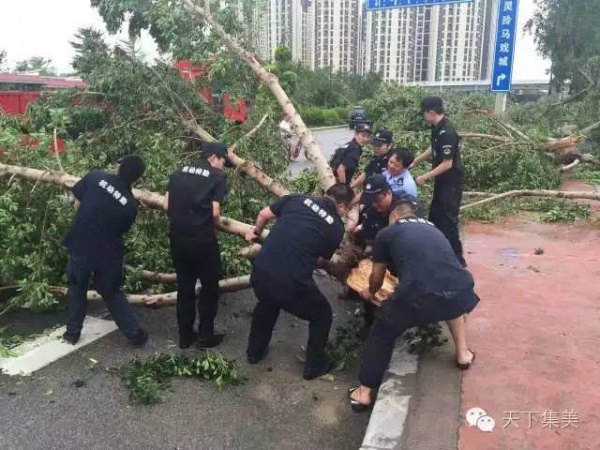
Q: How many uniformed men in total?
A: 9